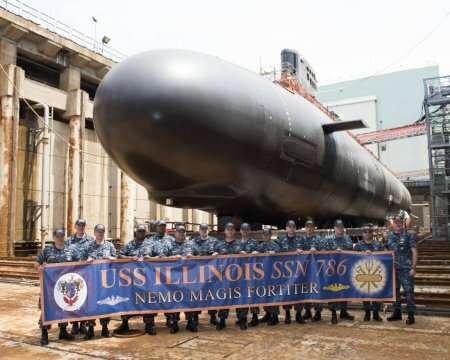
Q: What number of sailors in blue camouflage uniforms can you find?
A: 15